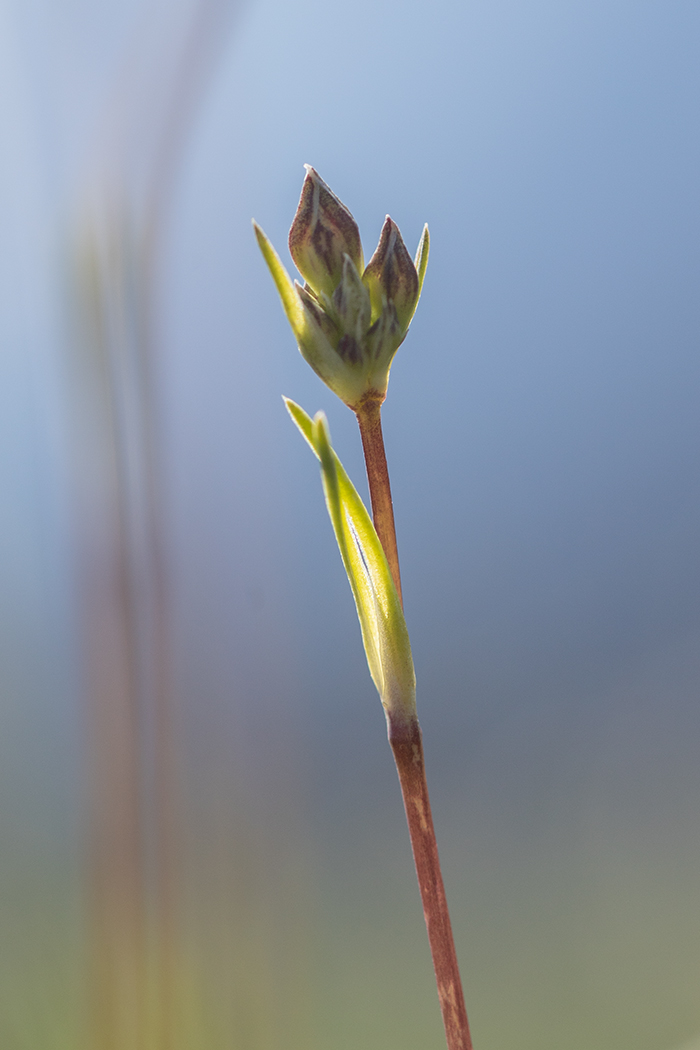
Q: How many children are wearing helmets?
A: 0